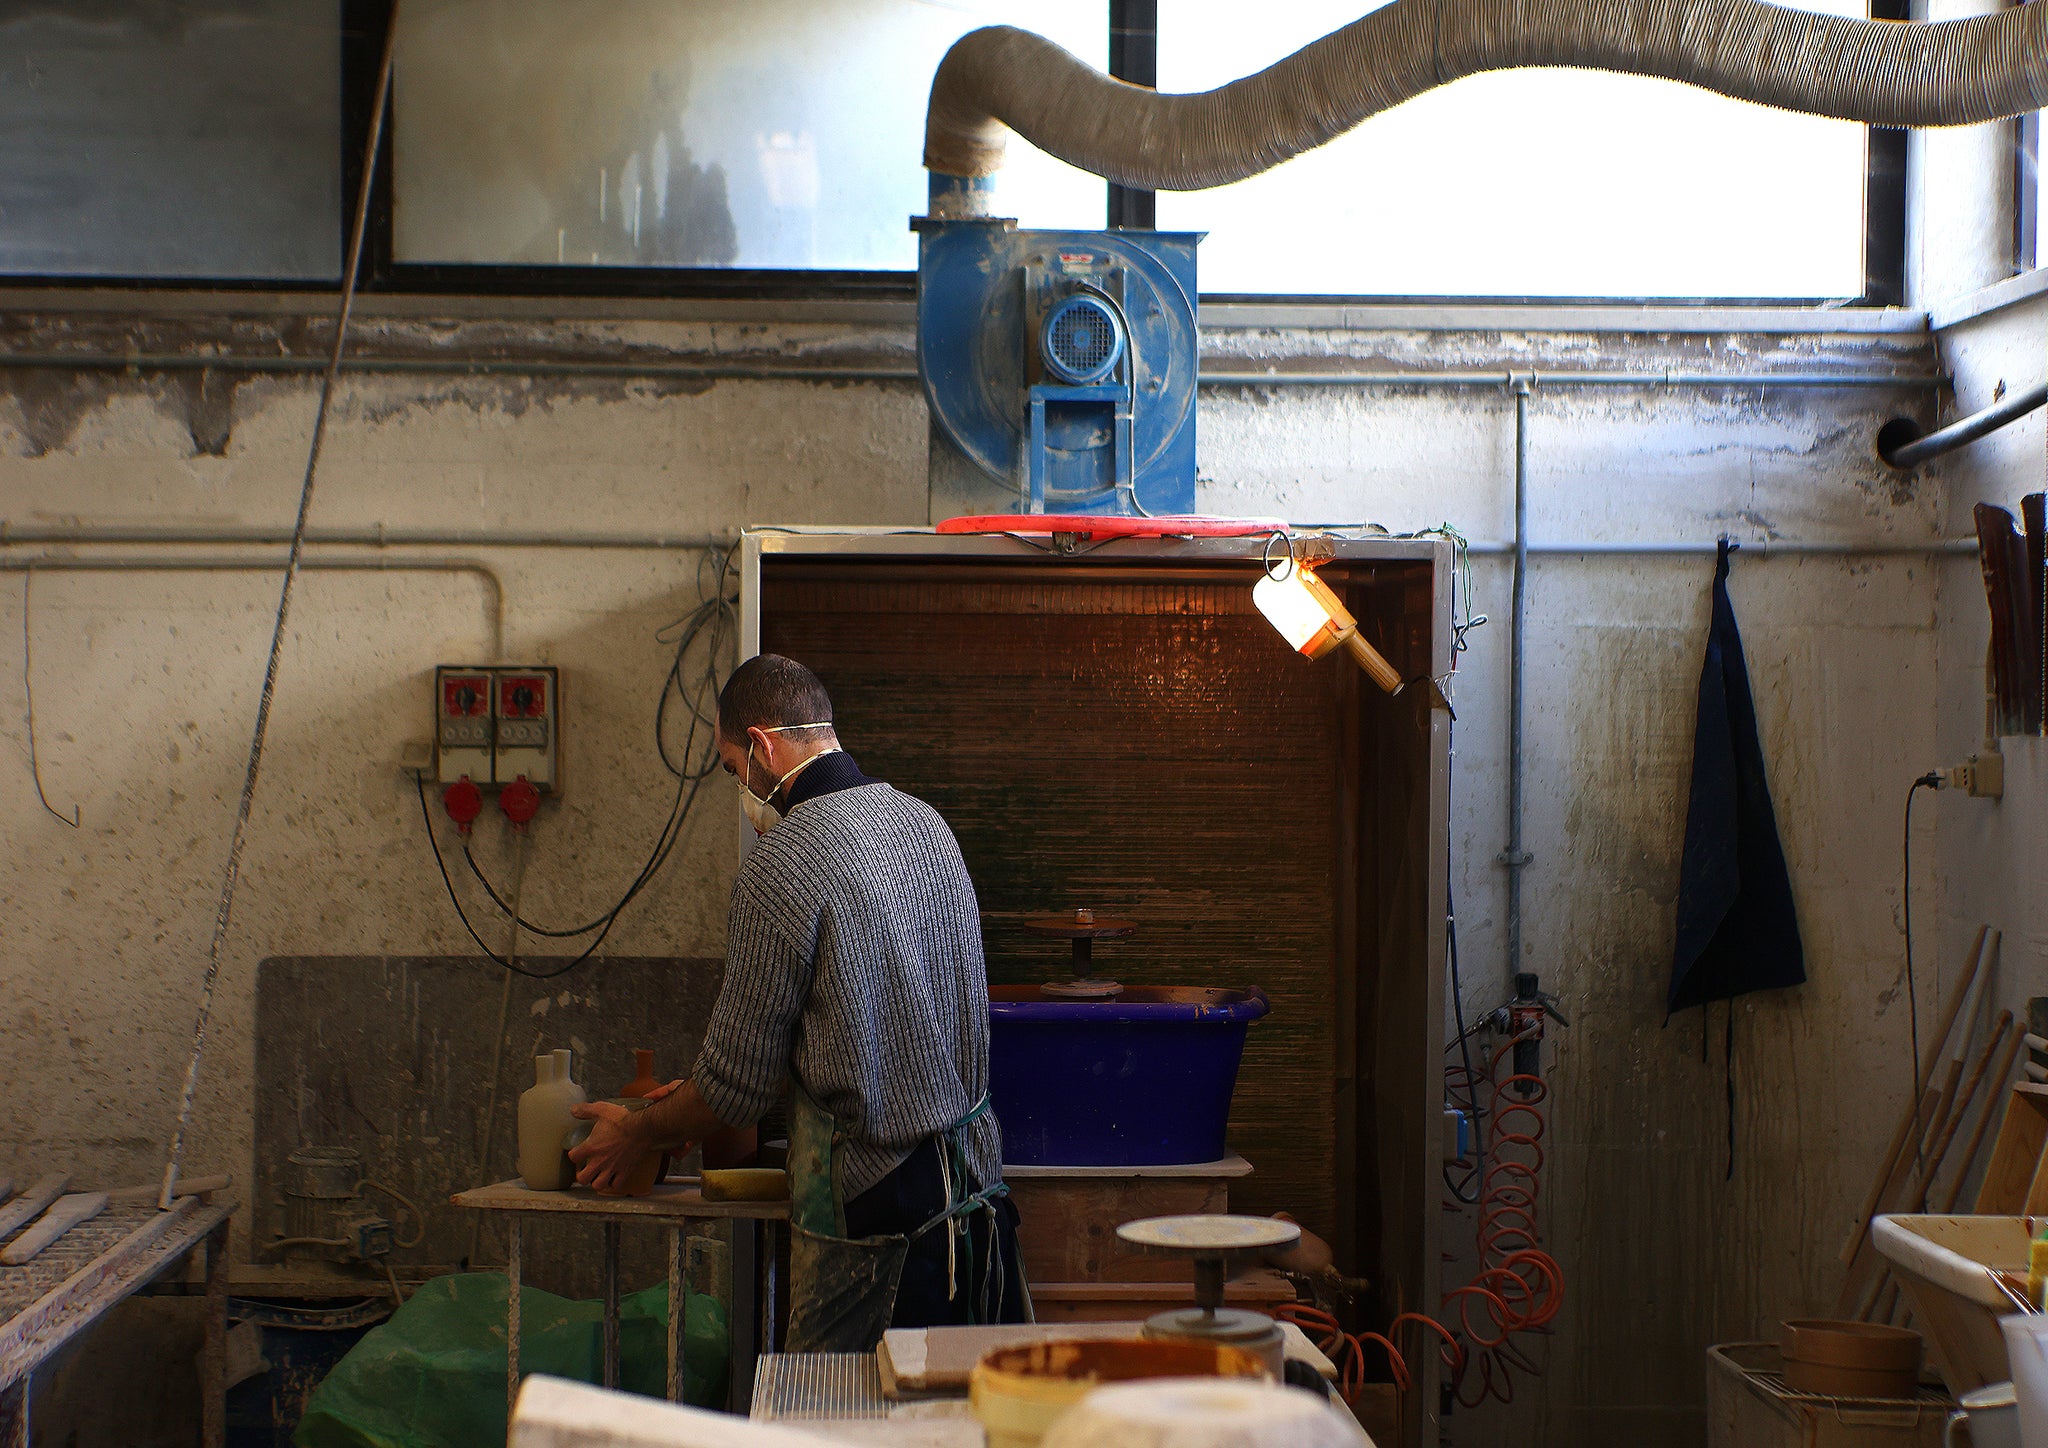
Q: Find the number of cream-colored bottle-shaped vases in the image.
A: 2